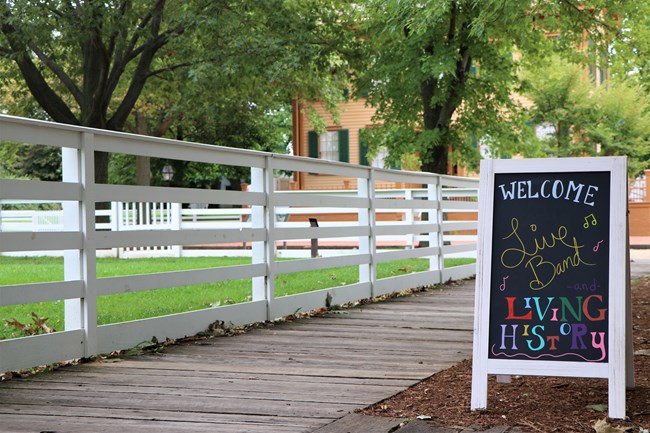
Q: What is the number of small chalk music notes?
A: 3